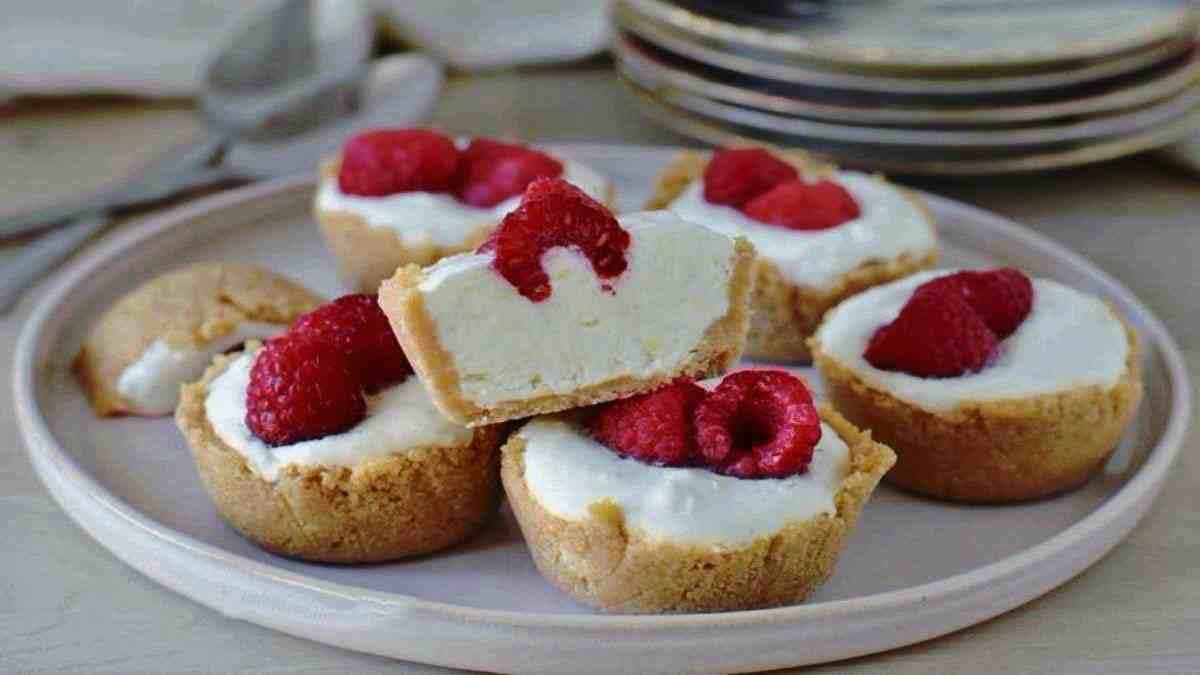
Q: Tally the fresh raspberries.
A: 11